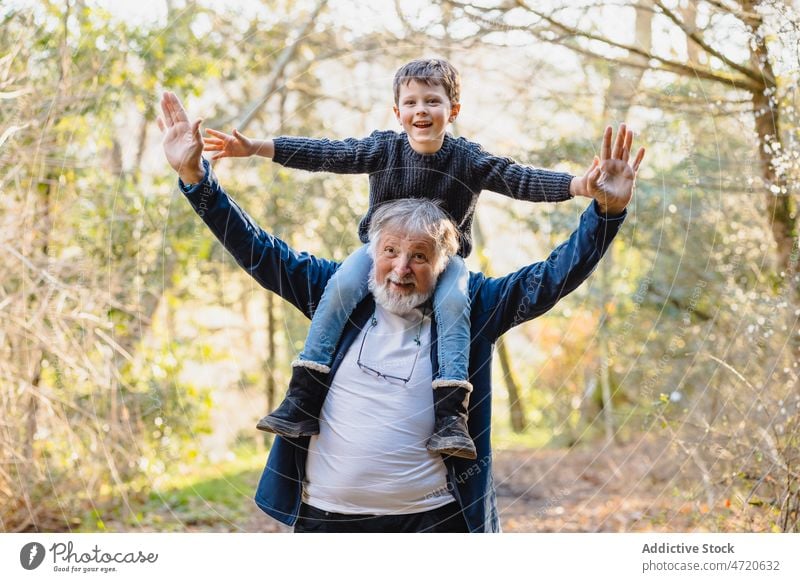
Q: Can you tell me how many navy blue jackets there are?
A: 1